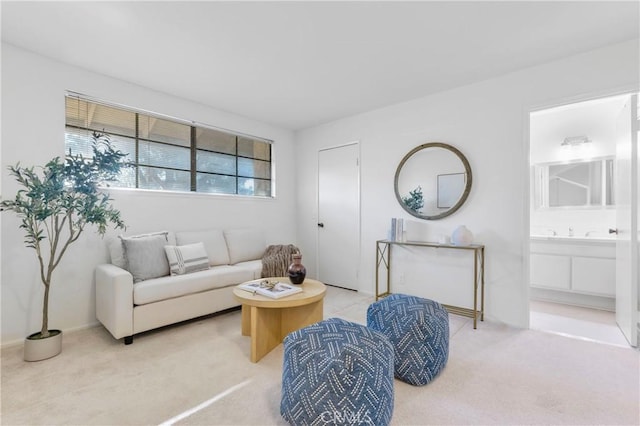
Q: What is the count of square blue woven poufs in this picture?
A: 2